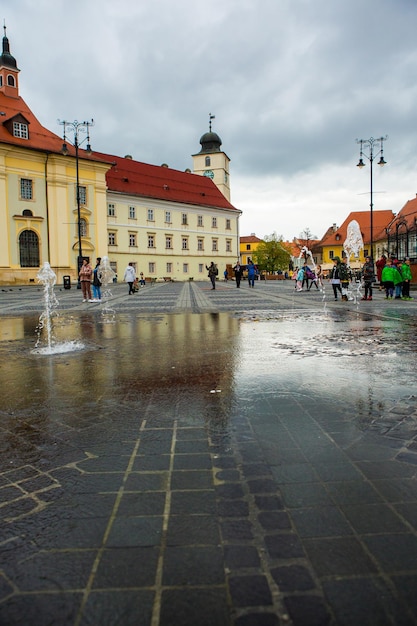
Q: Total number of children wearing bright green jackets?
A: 3